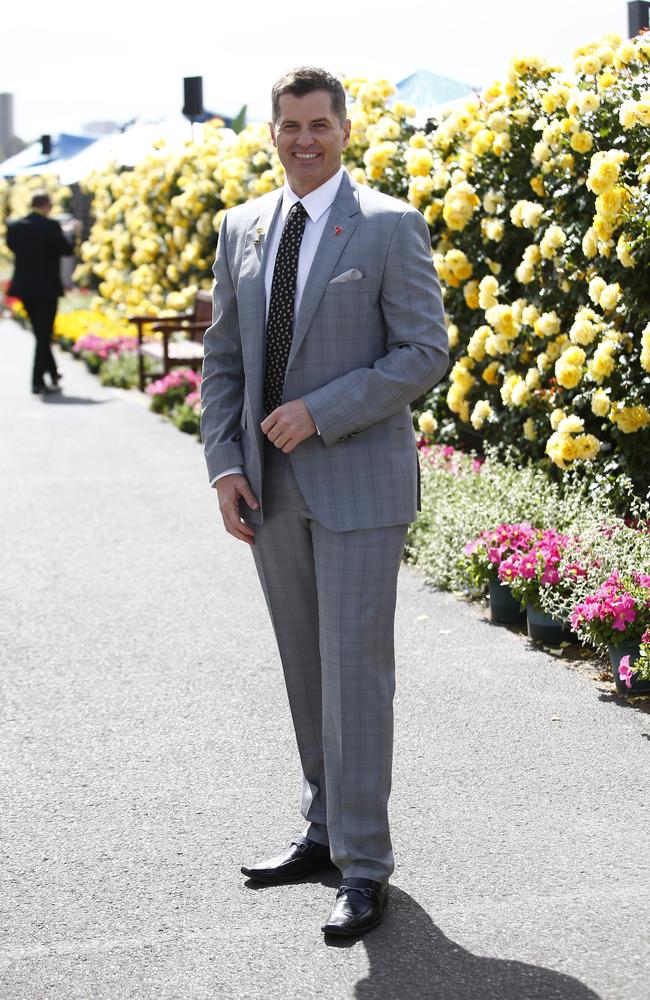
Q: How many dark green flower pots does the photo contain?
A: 3